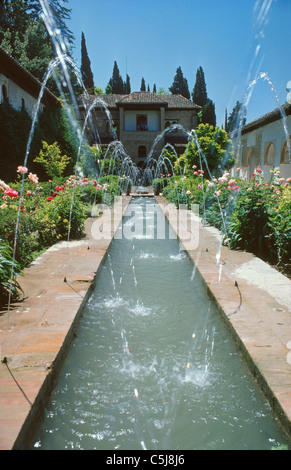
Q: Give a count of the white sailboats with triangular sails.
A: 0